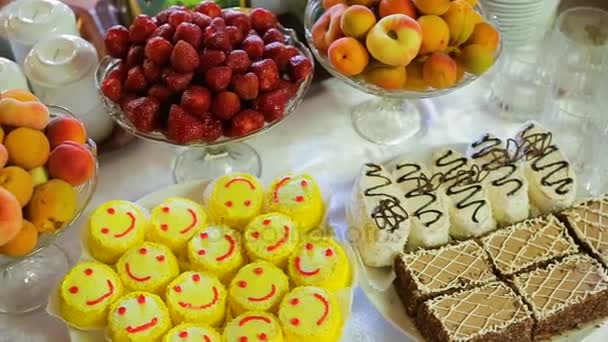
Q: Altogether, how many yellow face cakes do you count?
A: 15